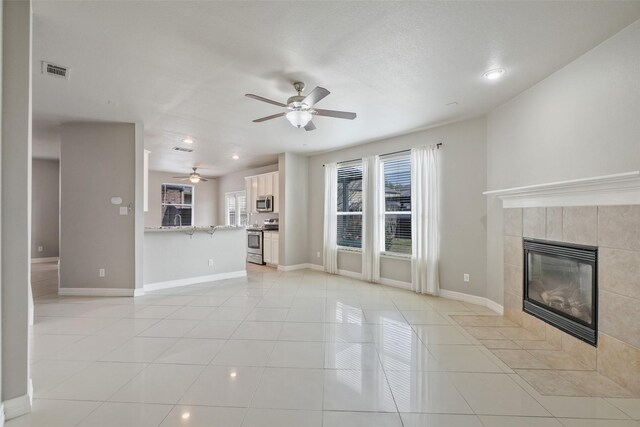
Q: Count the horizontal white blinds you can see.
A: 2